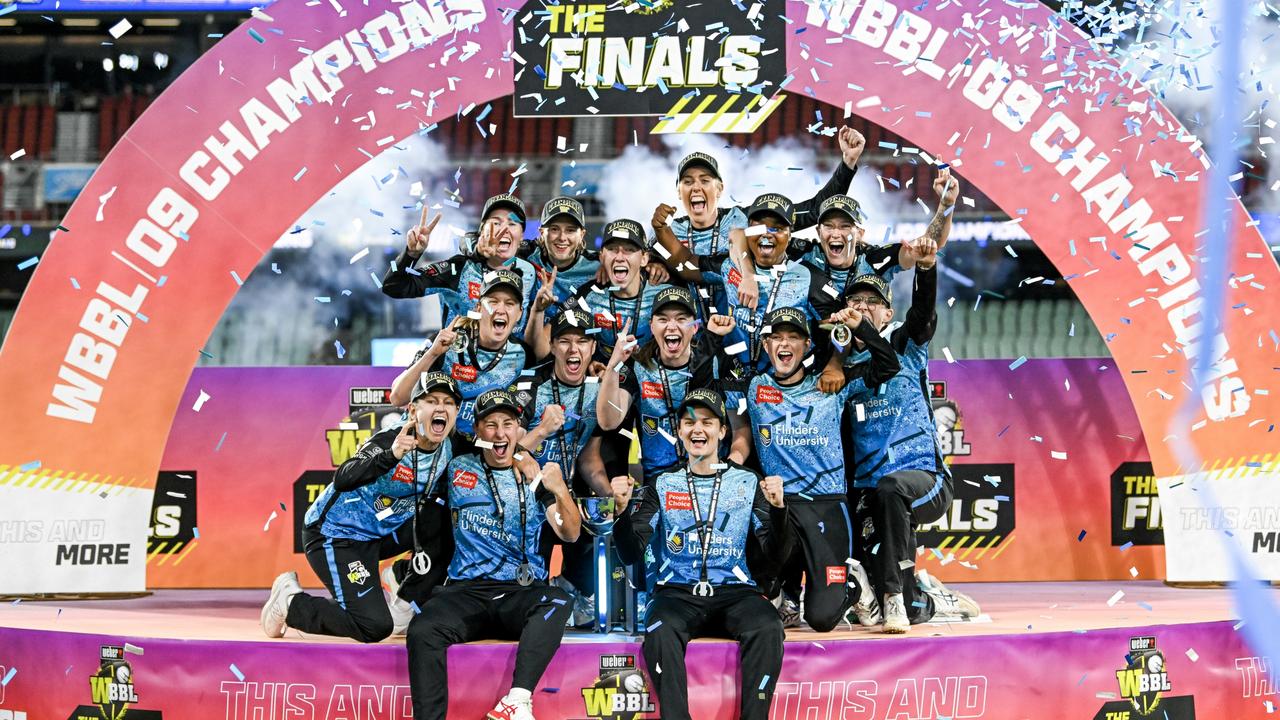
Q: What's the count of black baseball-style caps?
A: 14